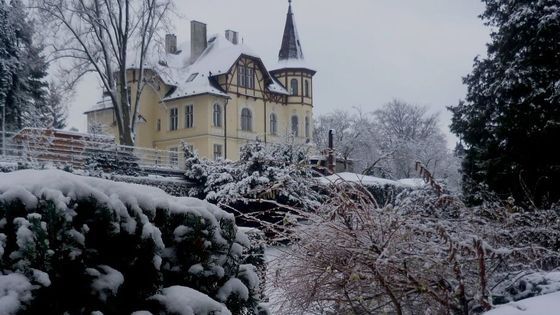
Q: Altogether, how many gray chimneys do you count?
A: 3